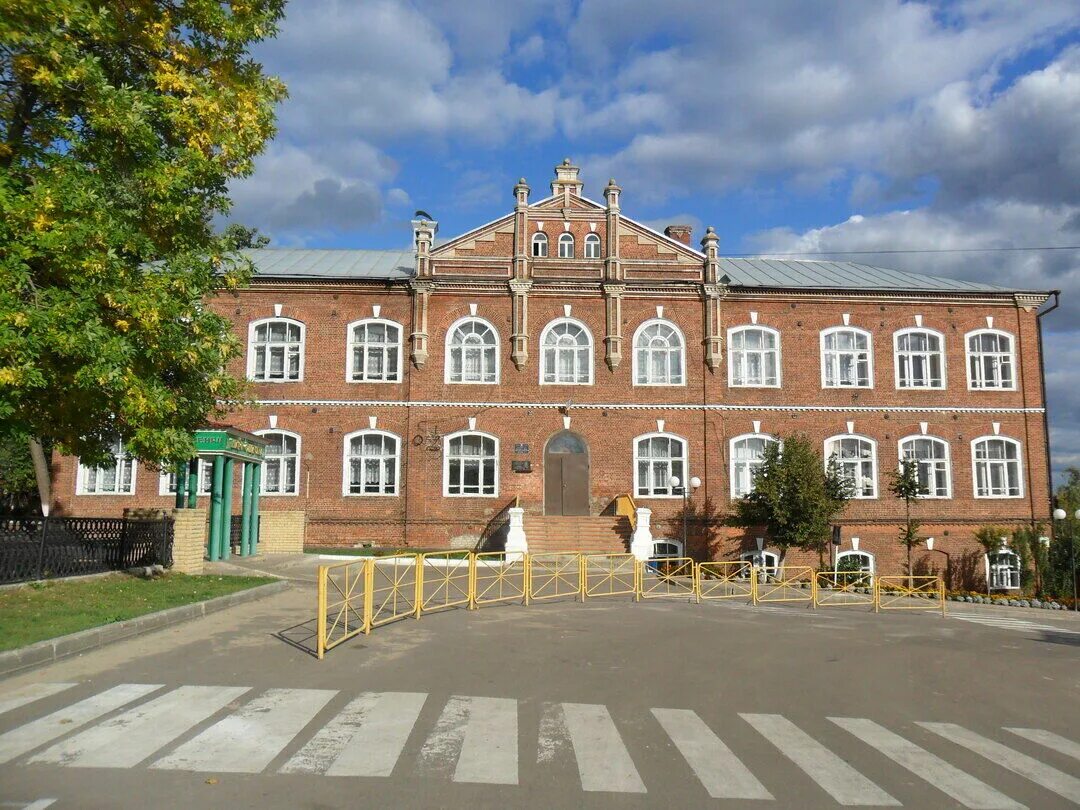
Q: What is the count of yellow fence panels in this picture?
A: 11